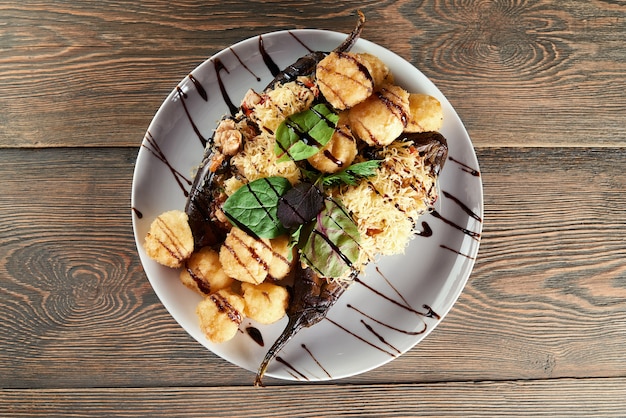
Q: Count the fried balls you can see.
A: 11